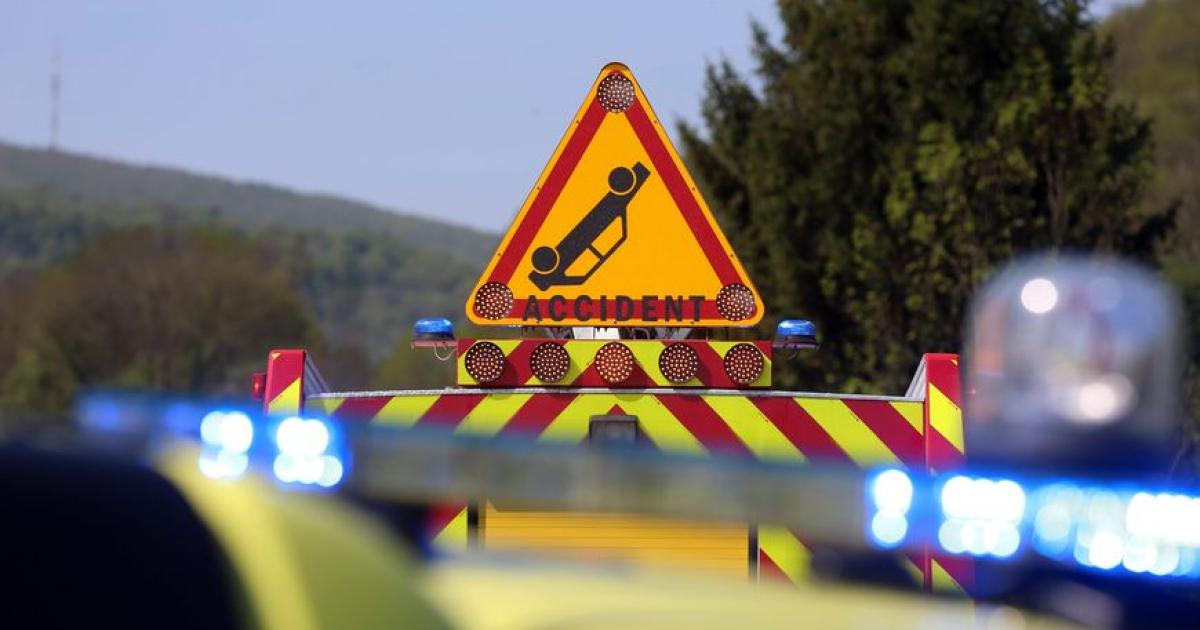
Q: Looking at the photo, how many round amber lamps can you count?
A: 8